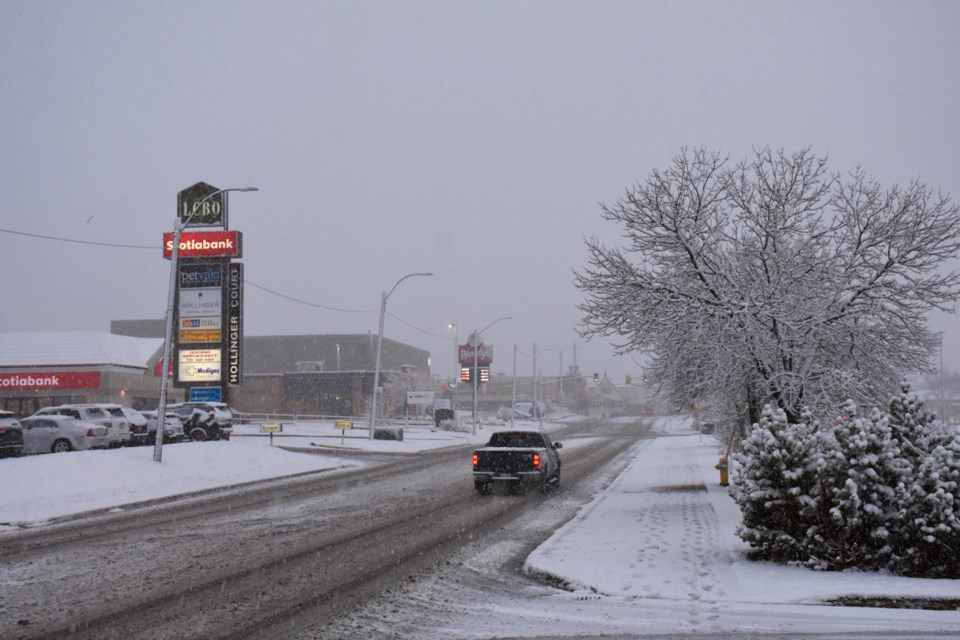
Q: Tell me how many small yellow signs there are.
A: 2